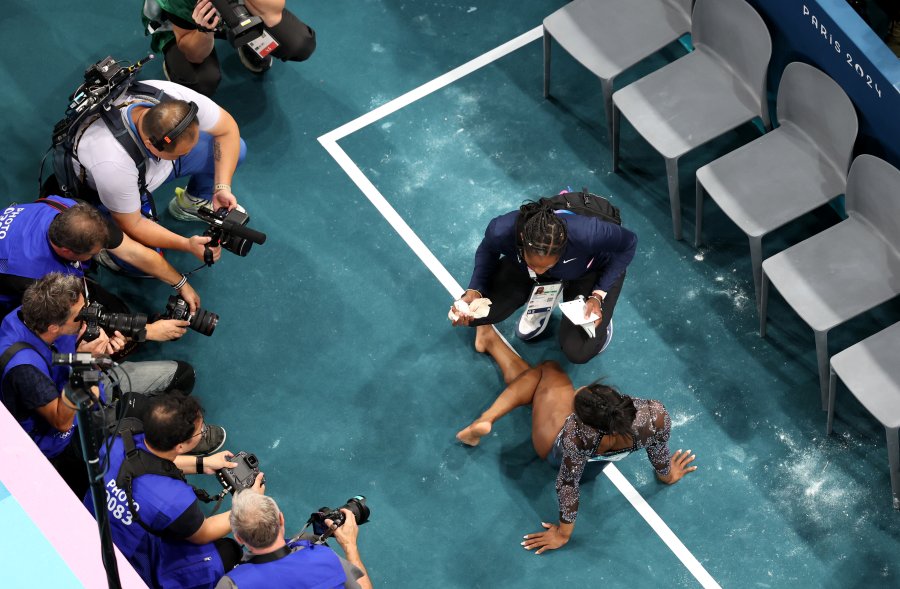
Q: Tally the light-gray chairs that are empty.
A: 5